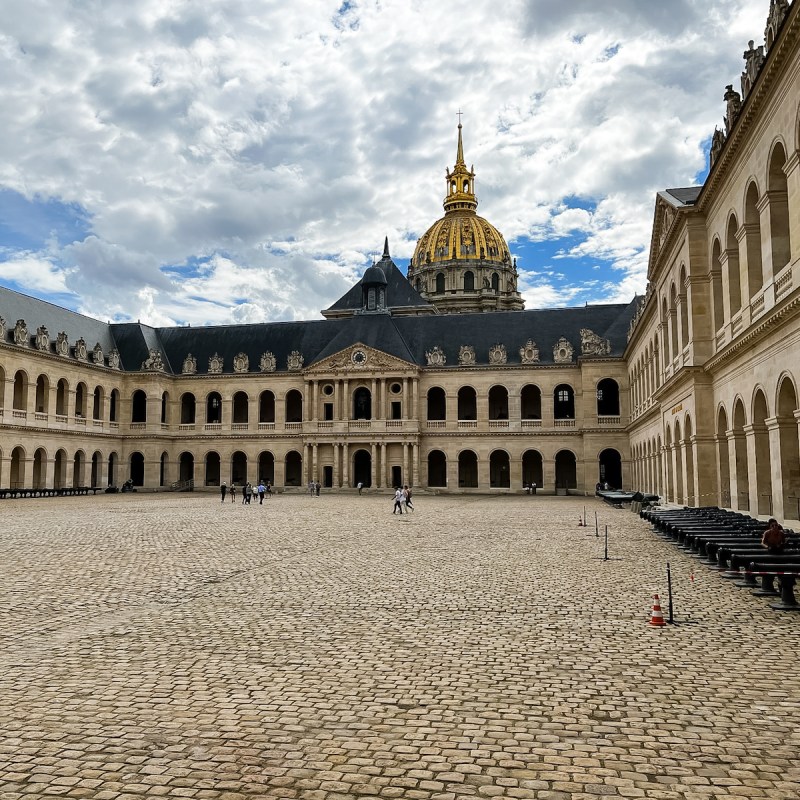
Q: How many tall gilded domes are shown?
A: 1